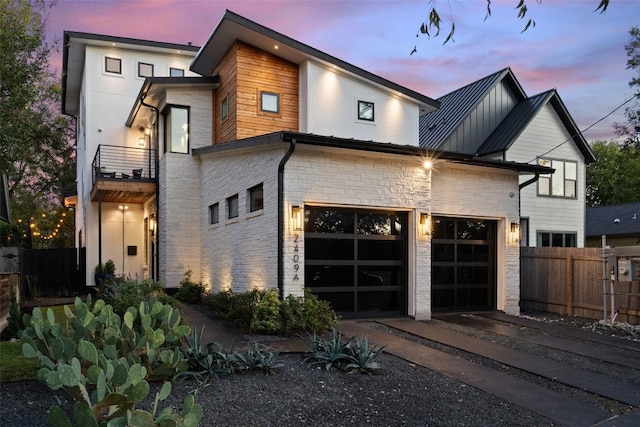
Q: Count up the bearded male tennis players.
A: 0